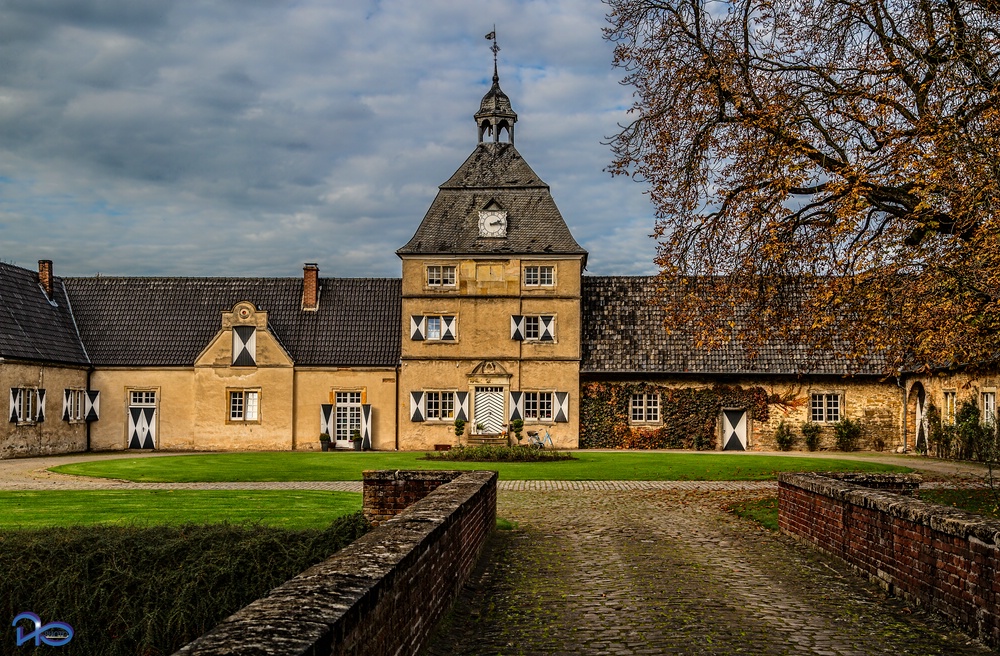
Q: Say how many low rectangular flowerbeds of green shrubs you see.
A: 1